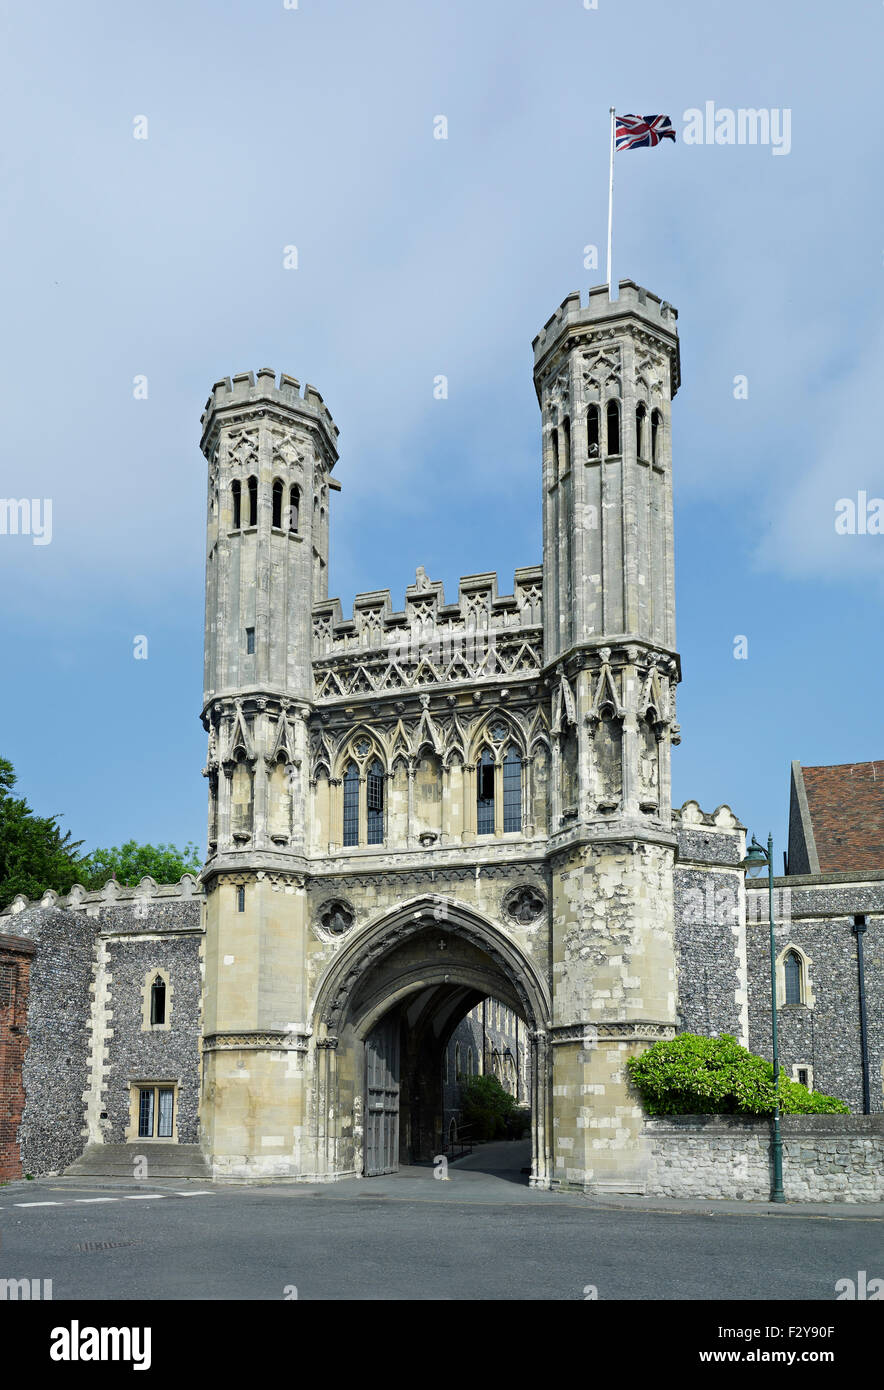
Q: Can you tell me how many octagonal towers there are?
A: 2